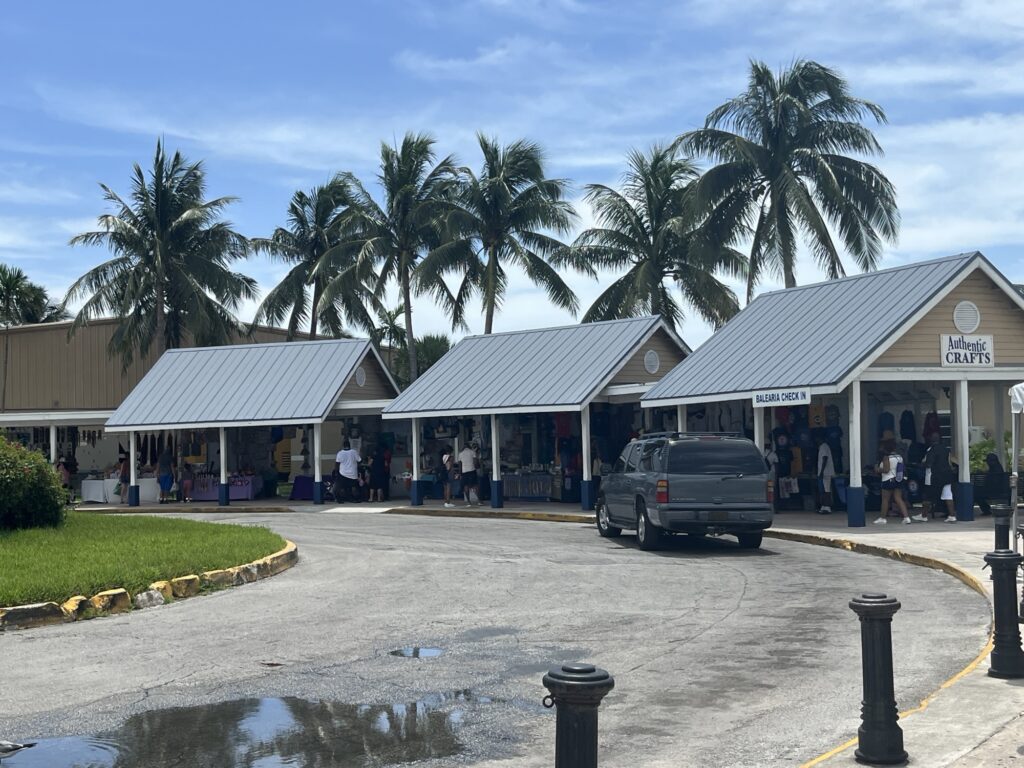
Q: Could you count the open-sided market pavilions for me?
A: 3